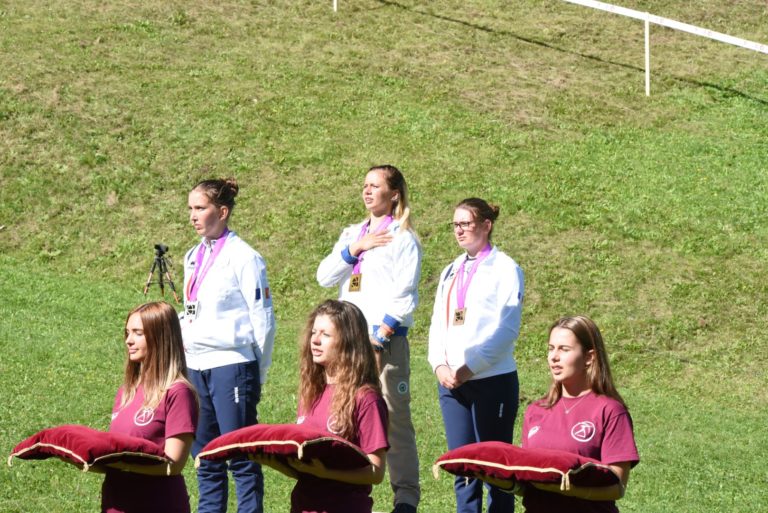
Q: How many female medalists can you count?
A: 3